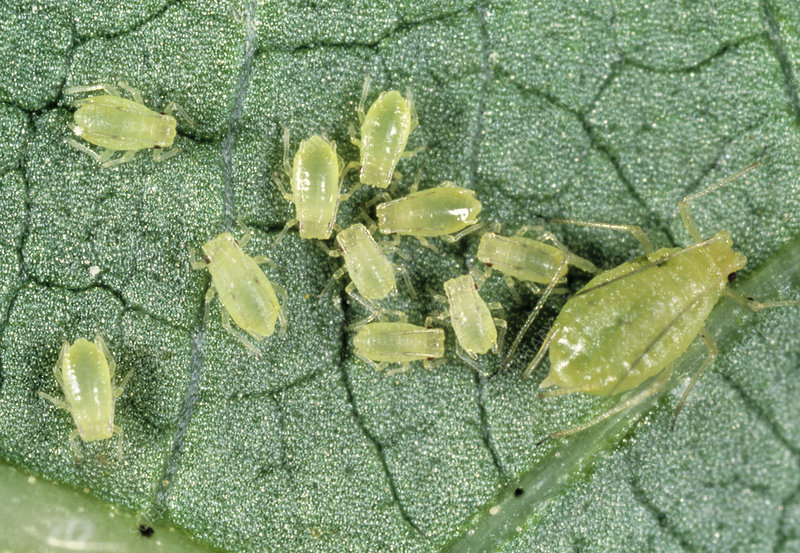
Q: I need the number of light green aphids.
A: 11